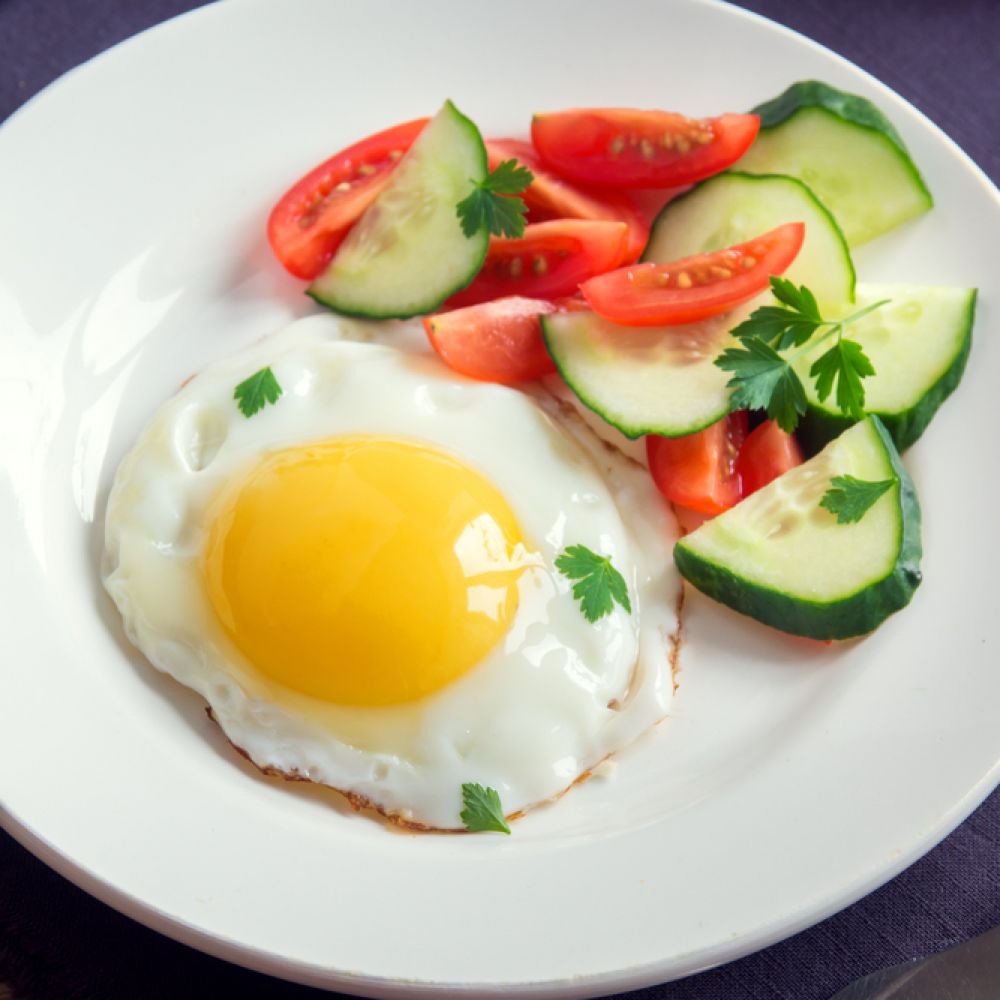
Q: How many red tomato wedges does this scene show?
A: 8